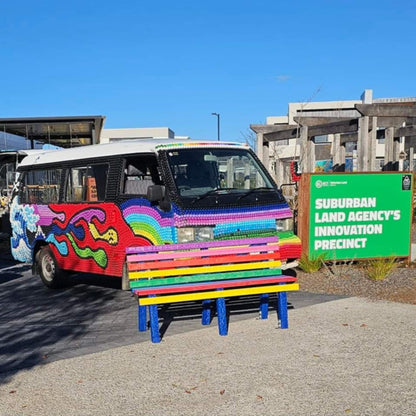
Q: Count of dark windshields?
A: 1